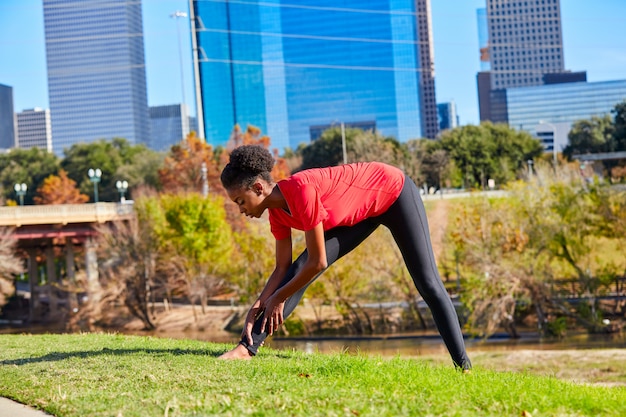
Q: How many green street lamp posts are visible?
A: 3